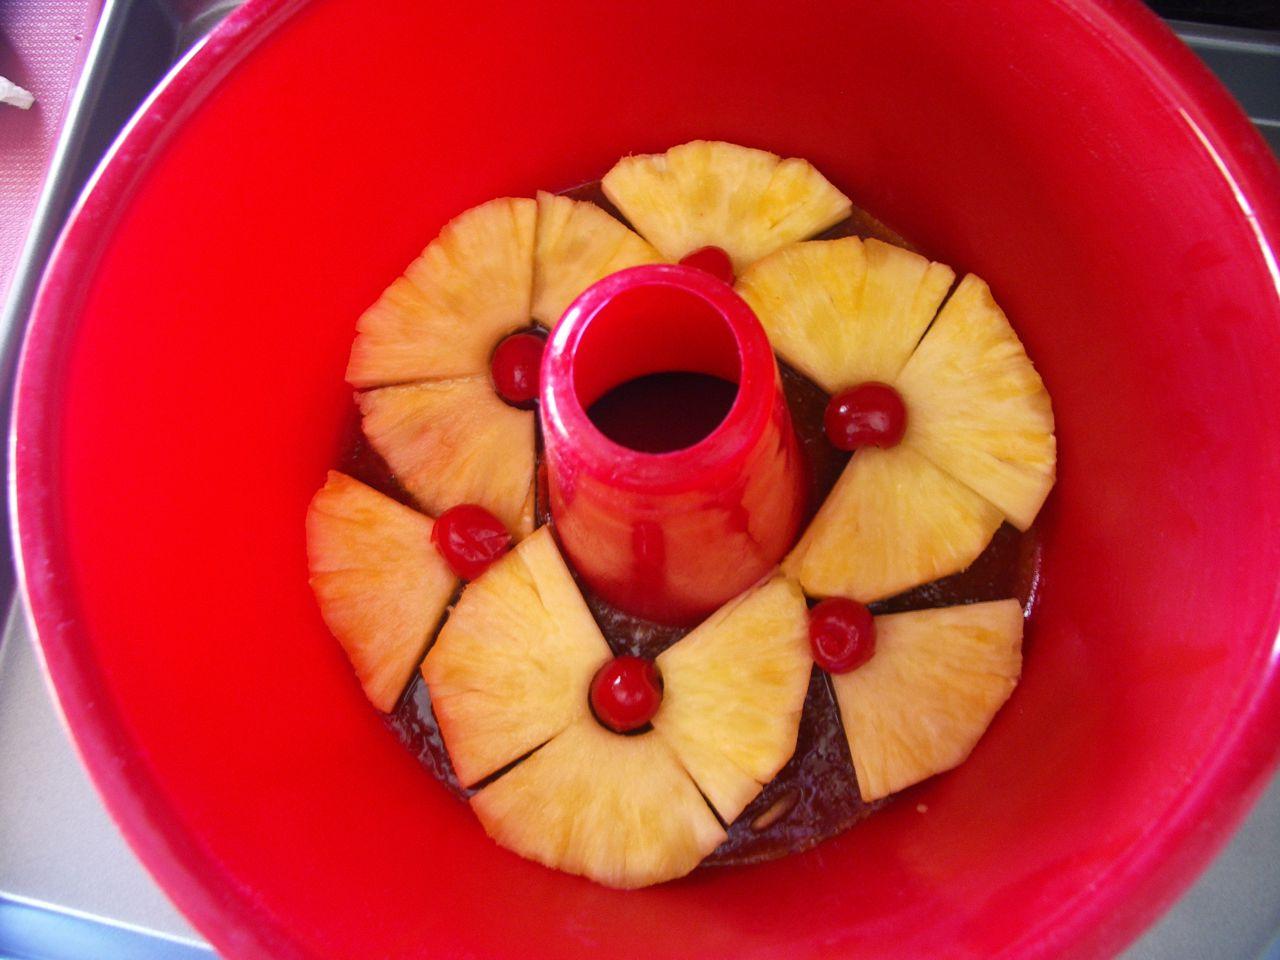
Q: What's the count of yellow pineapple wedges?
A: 12